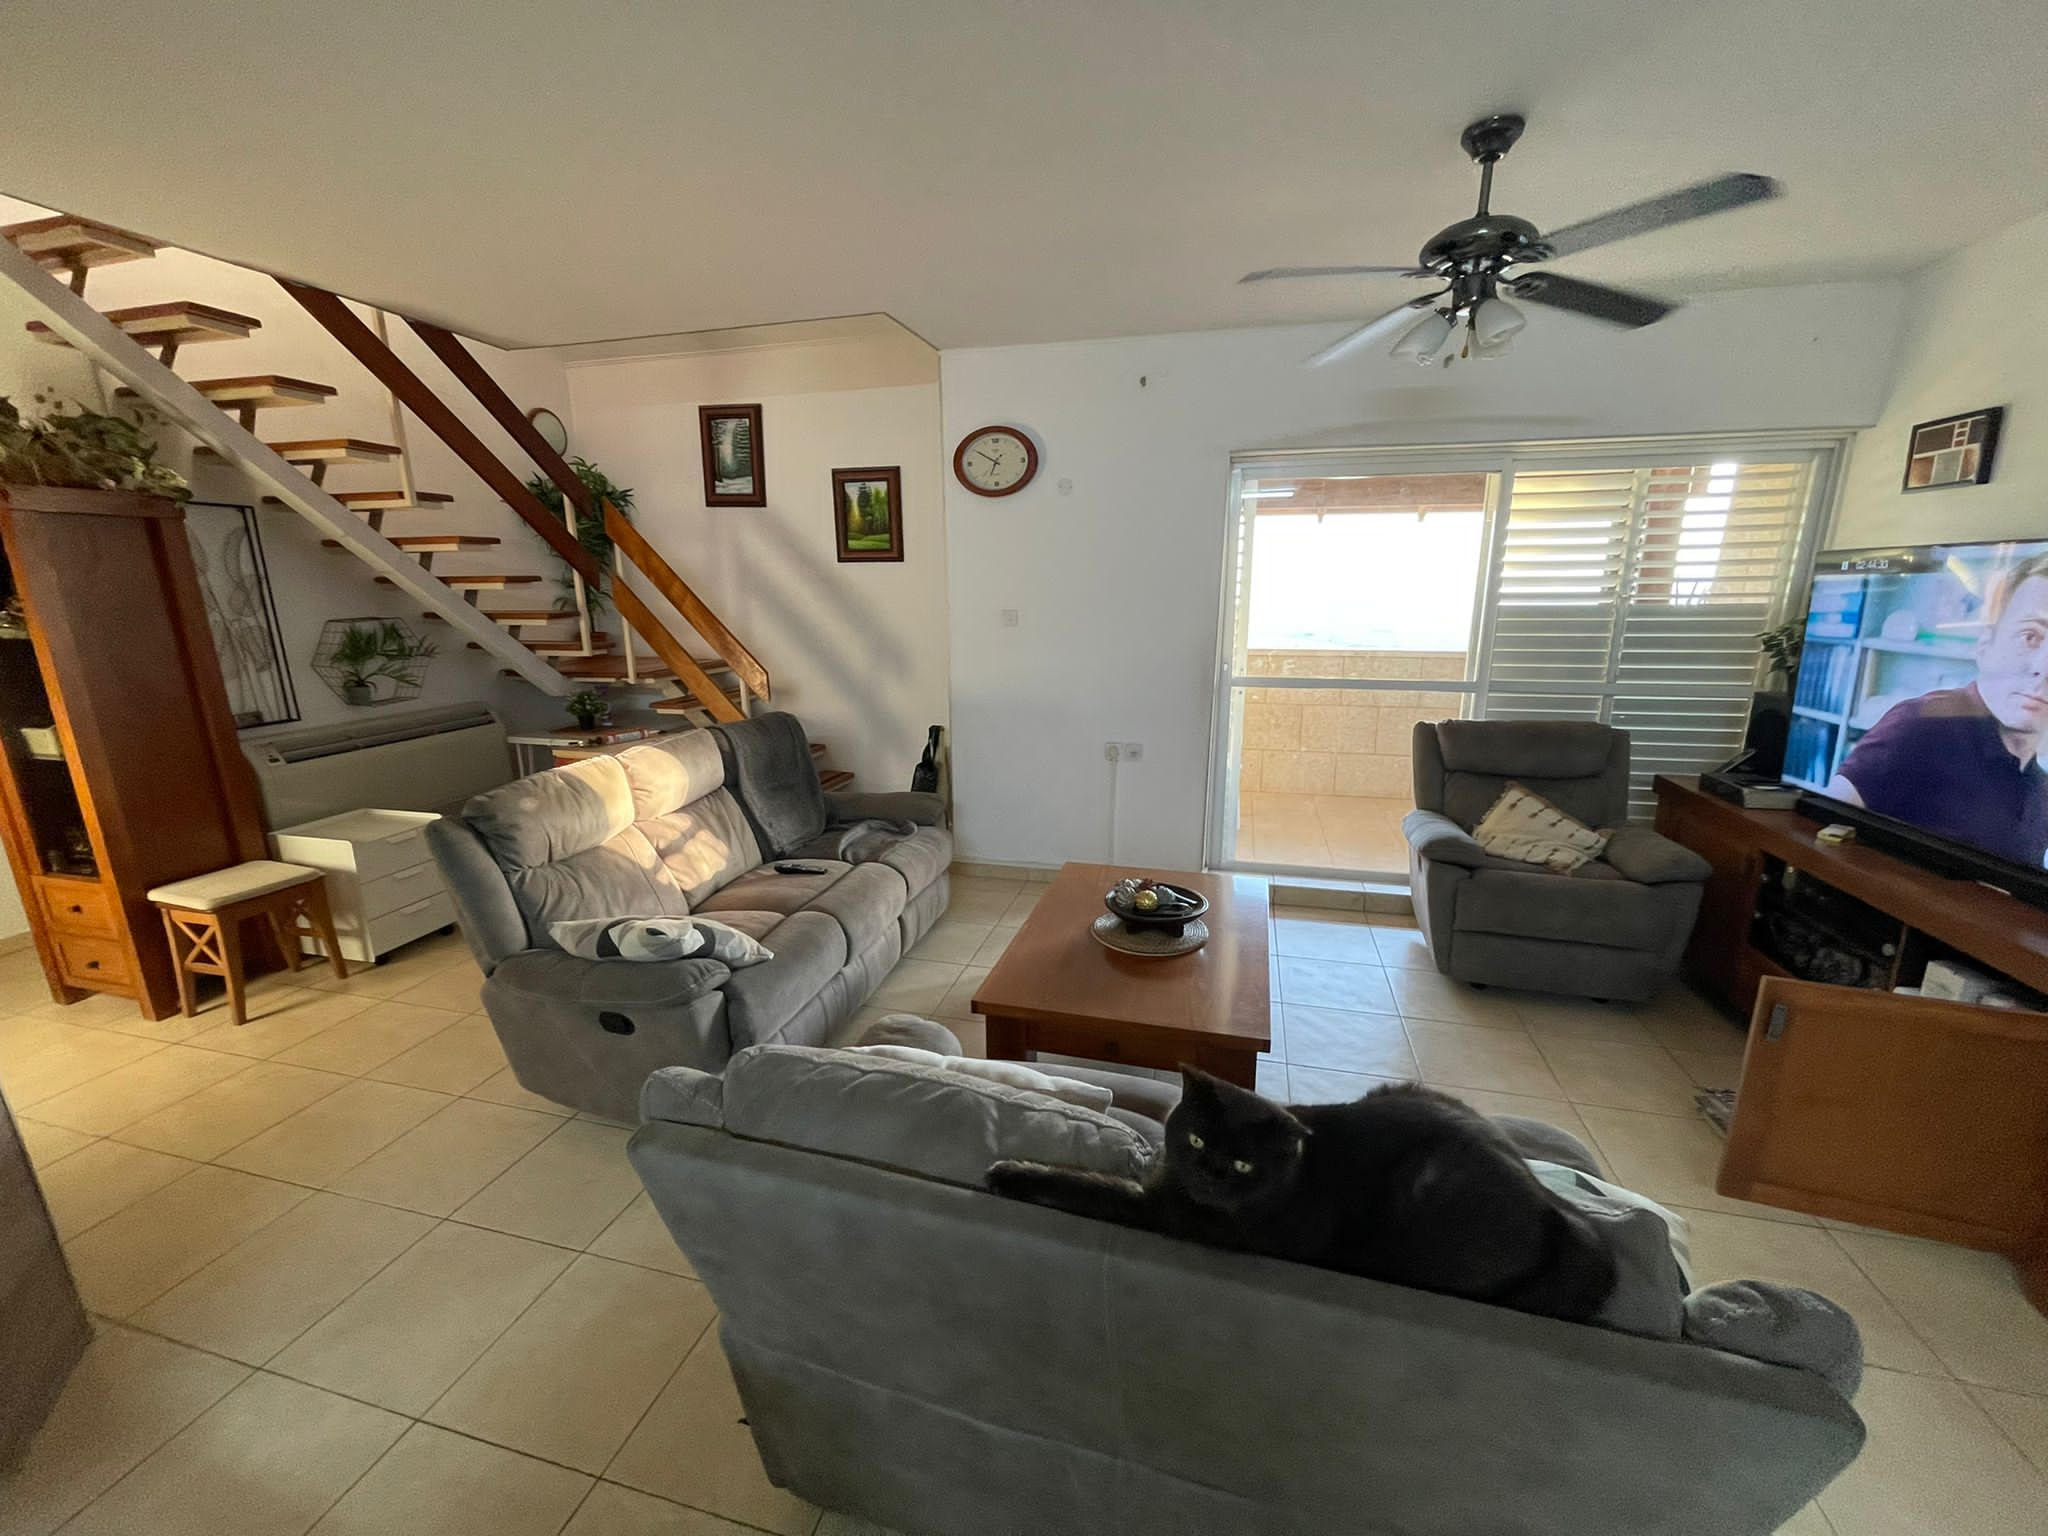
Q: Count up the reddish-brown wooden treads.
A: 13